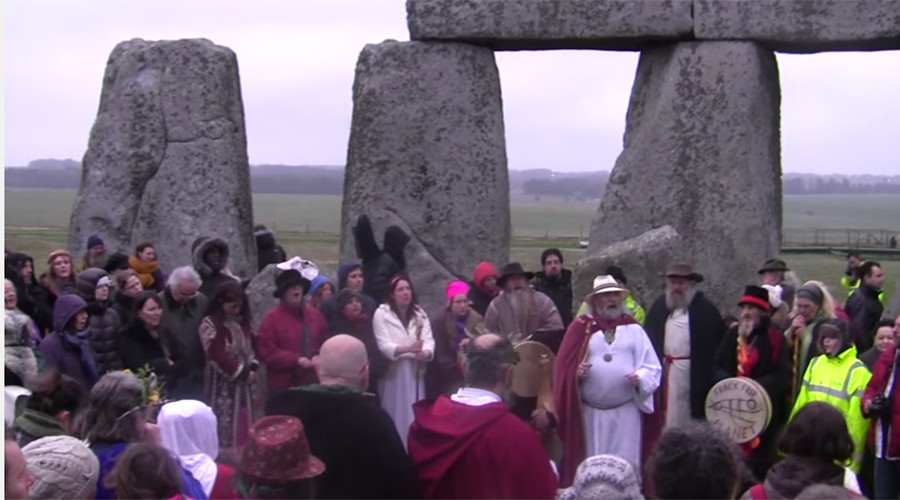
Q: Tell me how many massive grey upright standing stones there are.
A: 3